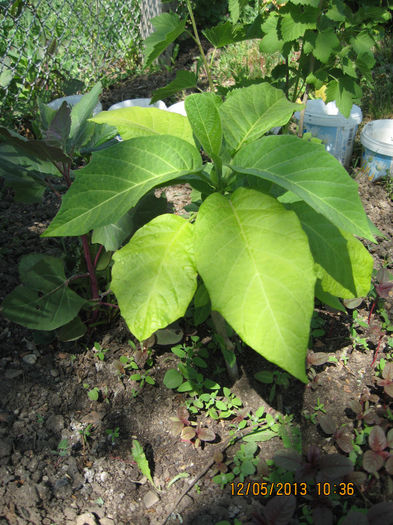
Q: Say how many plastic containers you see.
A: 5